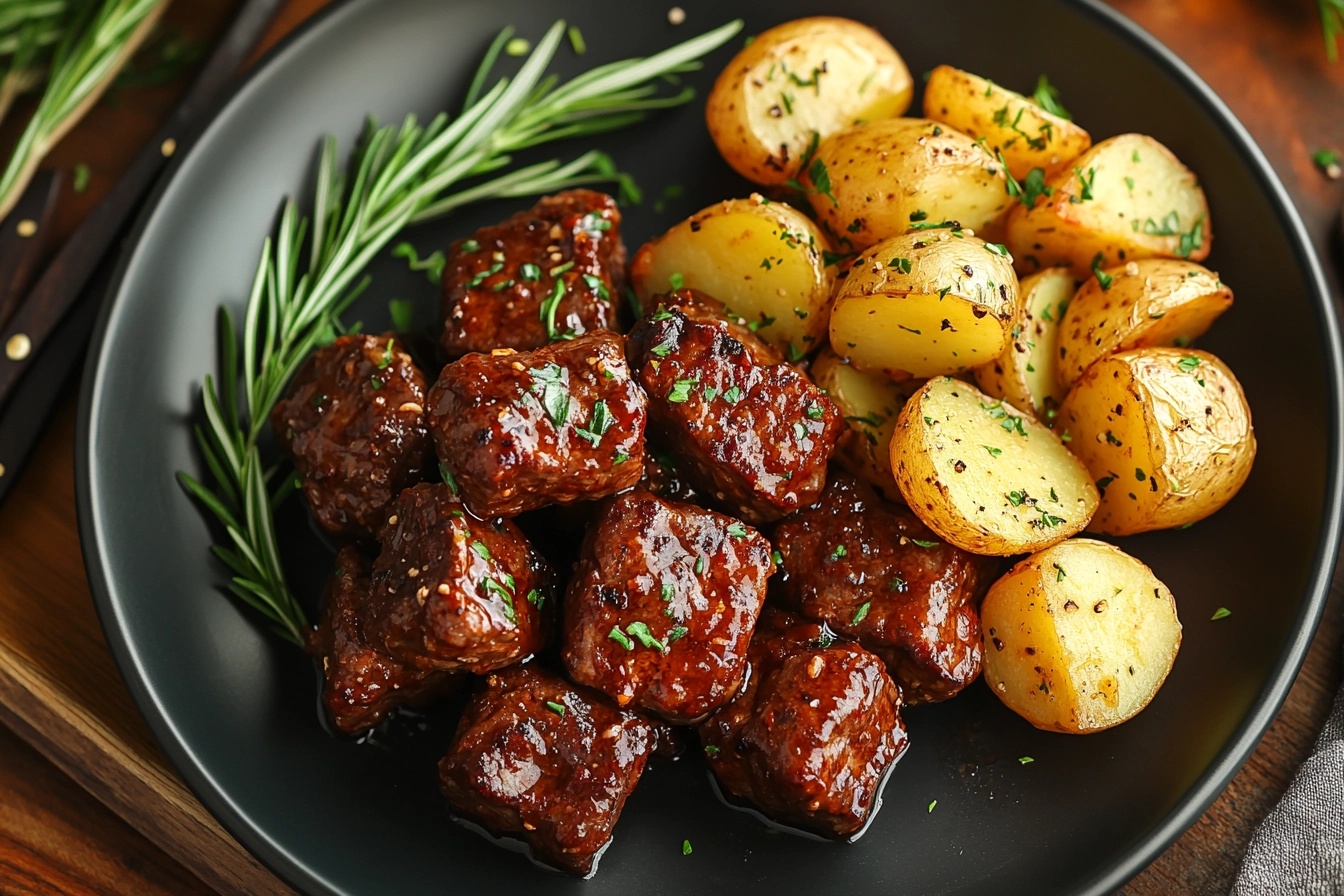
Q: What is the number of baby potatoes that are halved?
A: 12